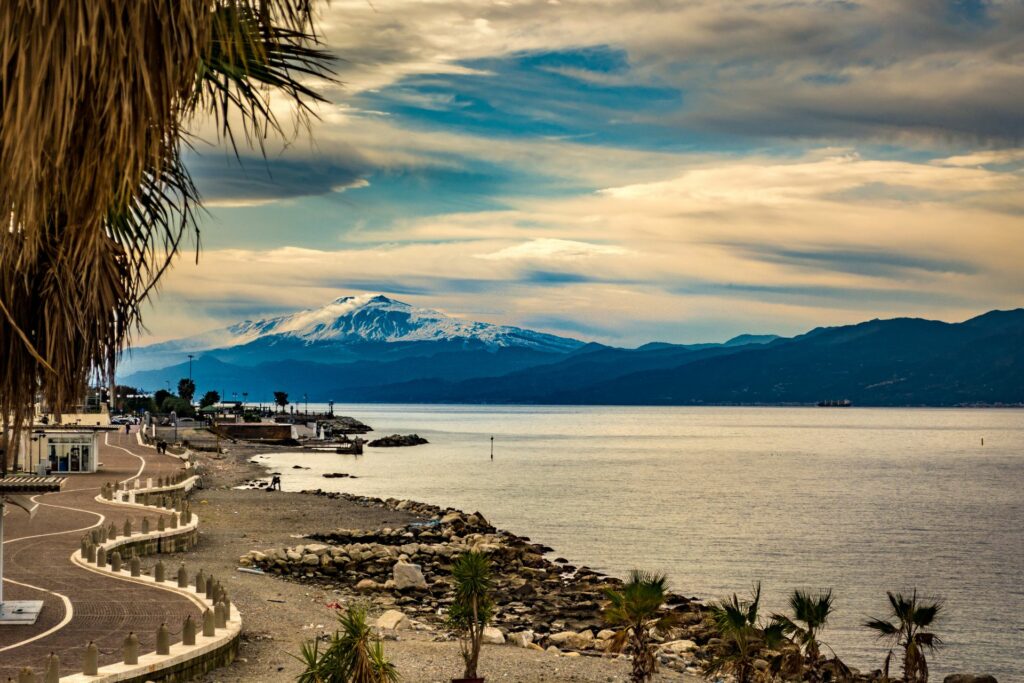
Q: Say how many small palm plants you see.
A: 6